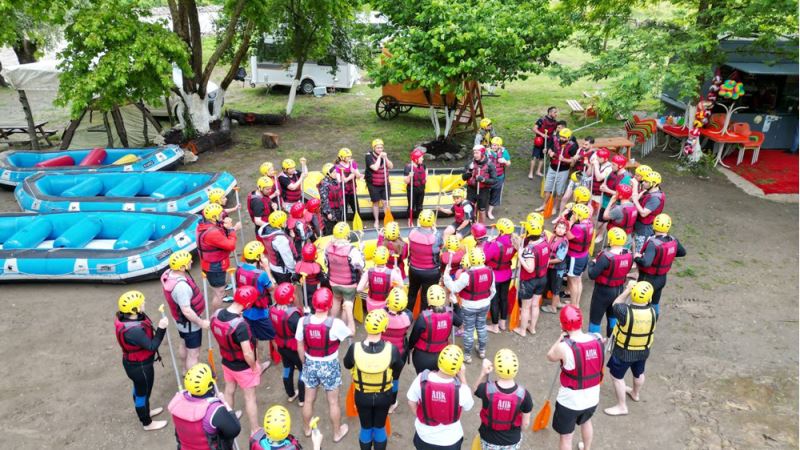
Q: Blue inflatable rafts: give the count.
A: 3